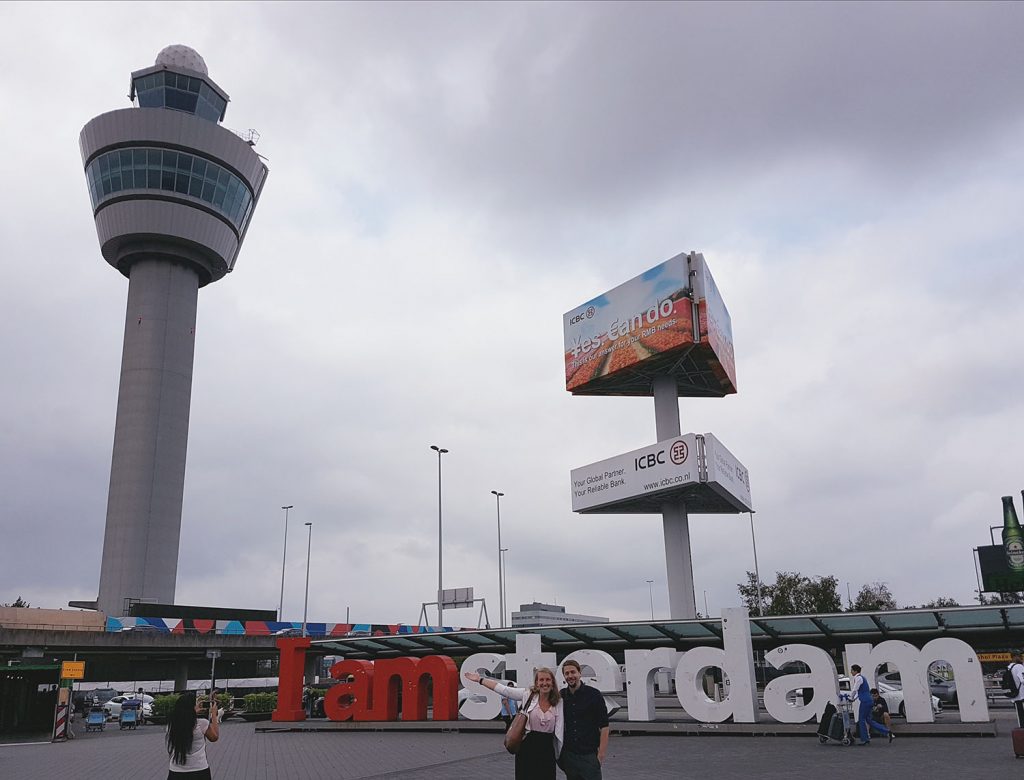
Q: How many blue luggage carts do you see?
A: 2